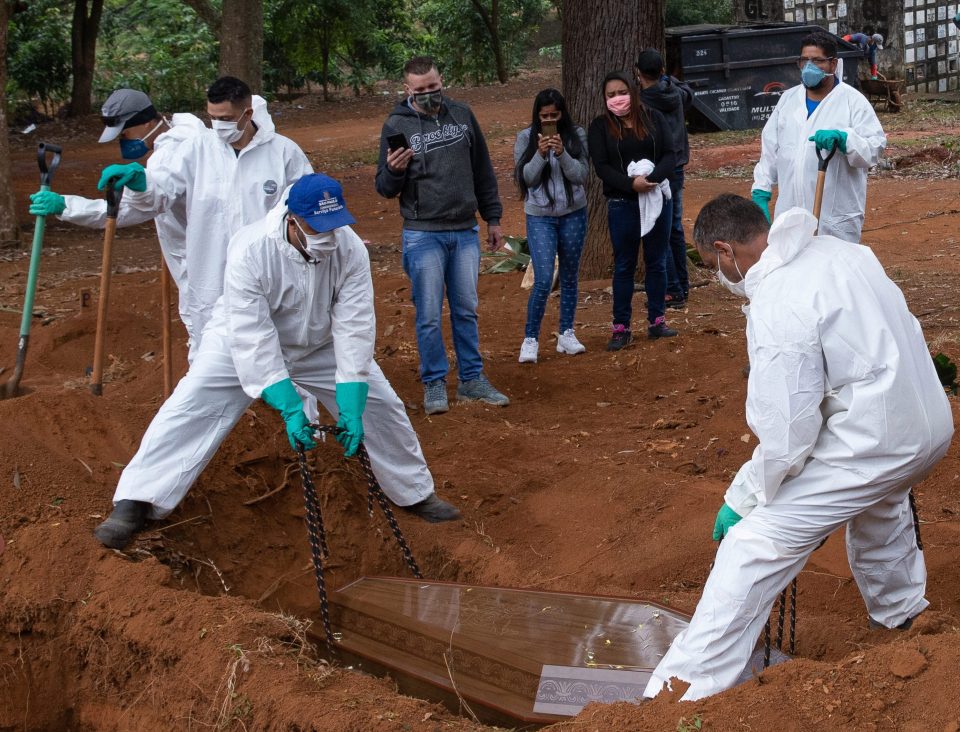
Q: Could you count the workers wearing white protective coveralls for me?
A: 5